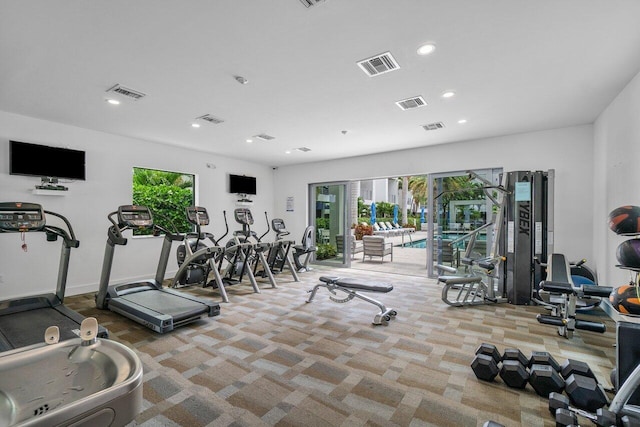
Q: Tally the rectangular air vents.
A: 8